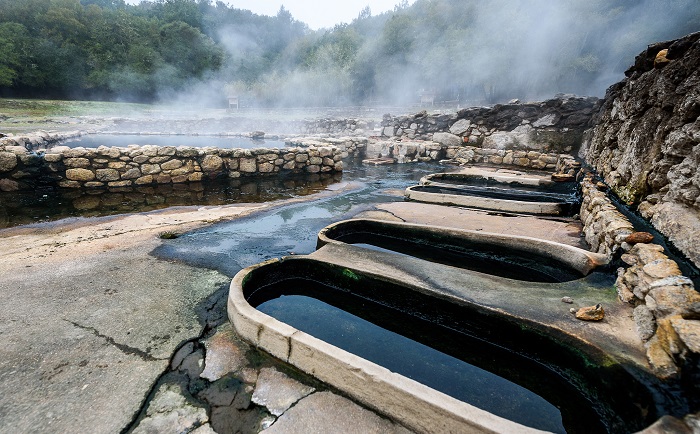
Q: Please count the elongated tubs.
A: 4